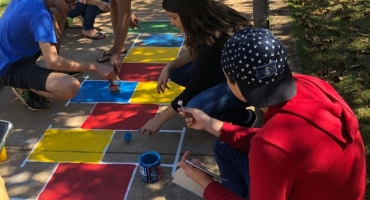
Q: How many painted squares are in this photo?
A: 9